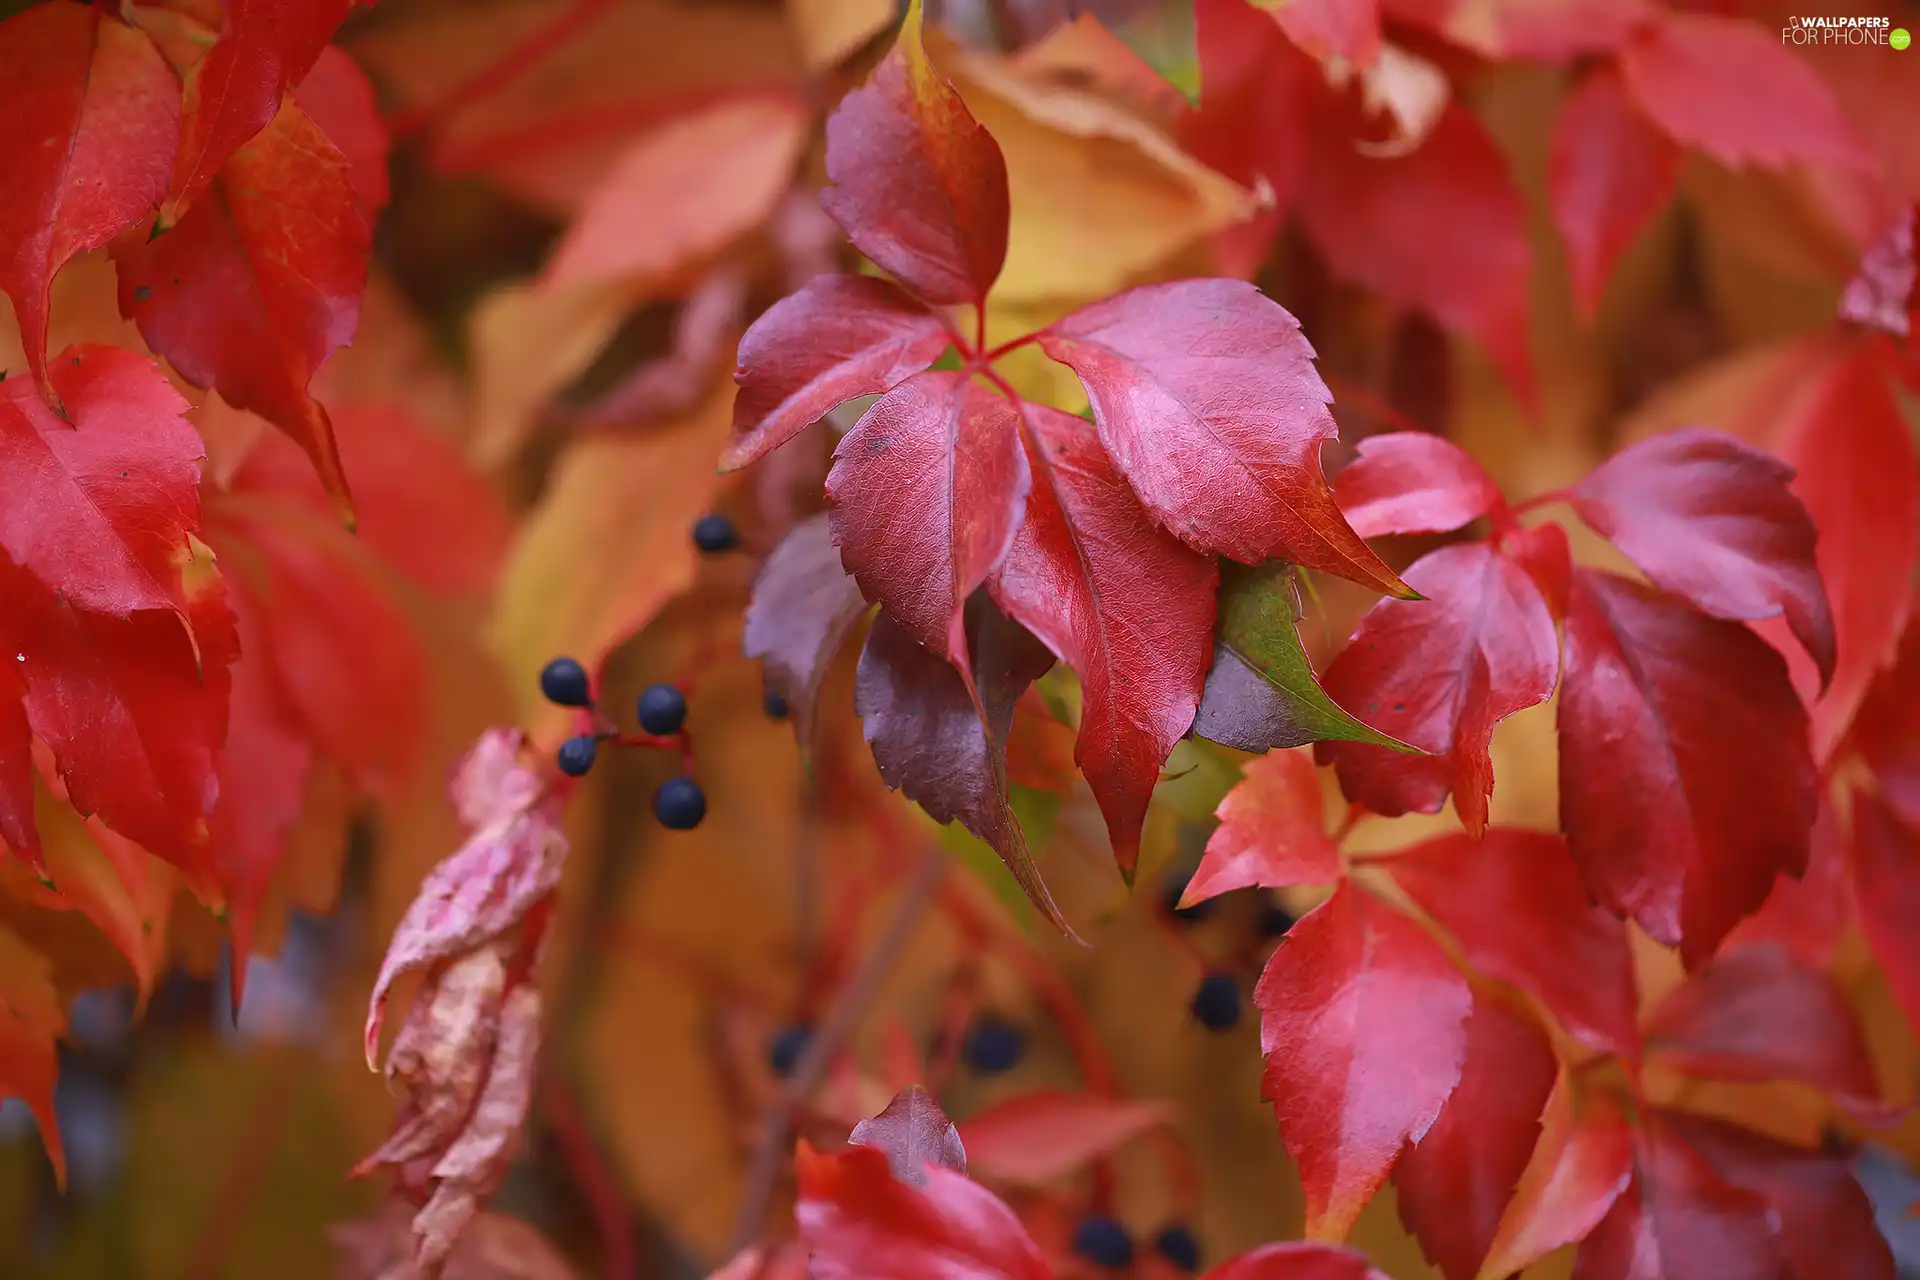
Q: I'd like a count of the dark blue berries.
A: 13